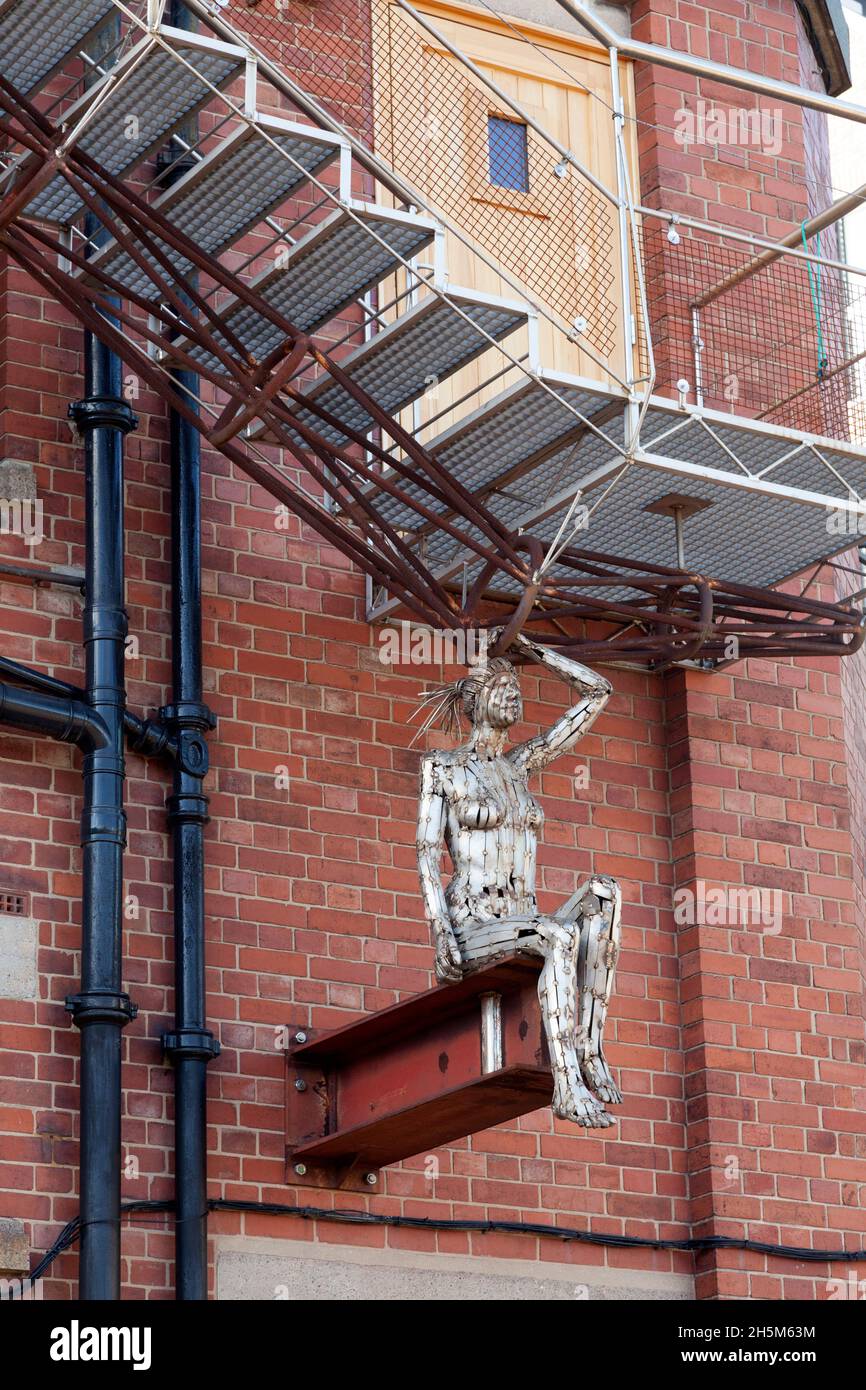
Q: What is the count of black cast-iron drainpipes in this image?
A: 2